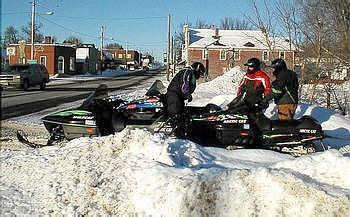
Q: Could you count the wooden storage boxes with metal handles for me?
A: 0